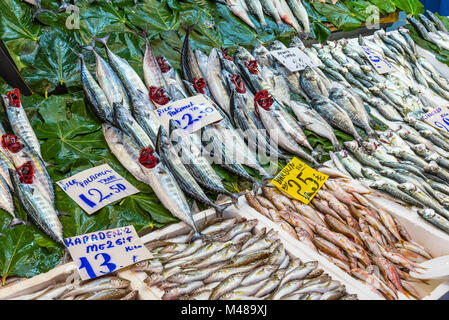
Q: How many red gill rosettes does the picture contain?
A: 11